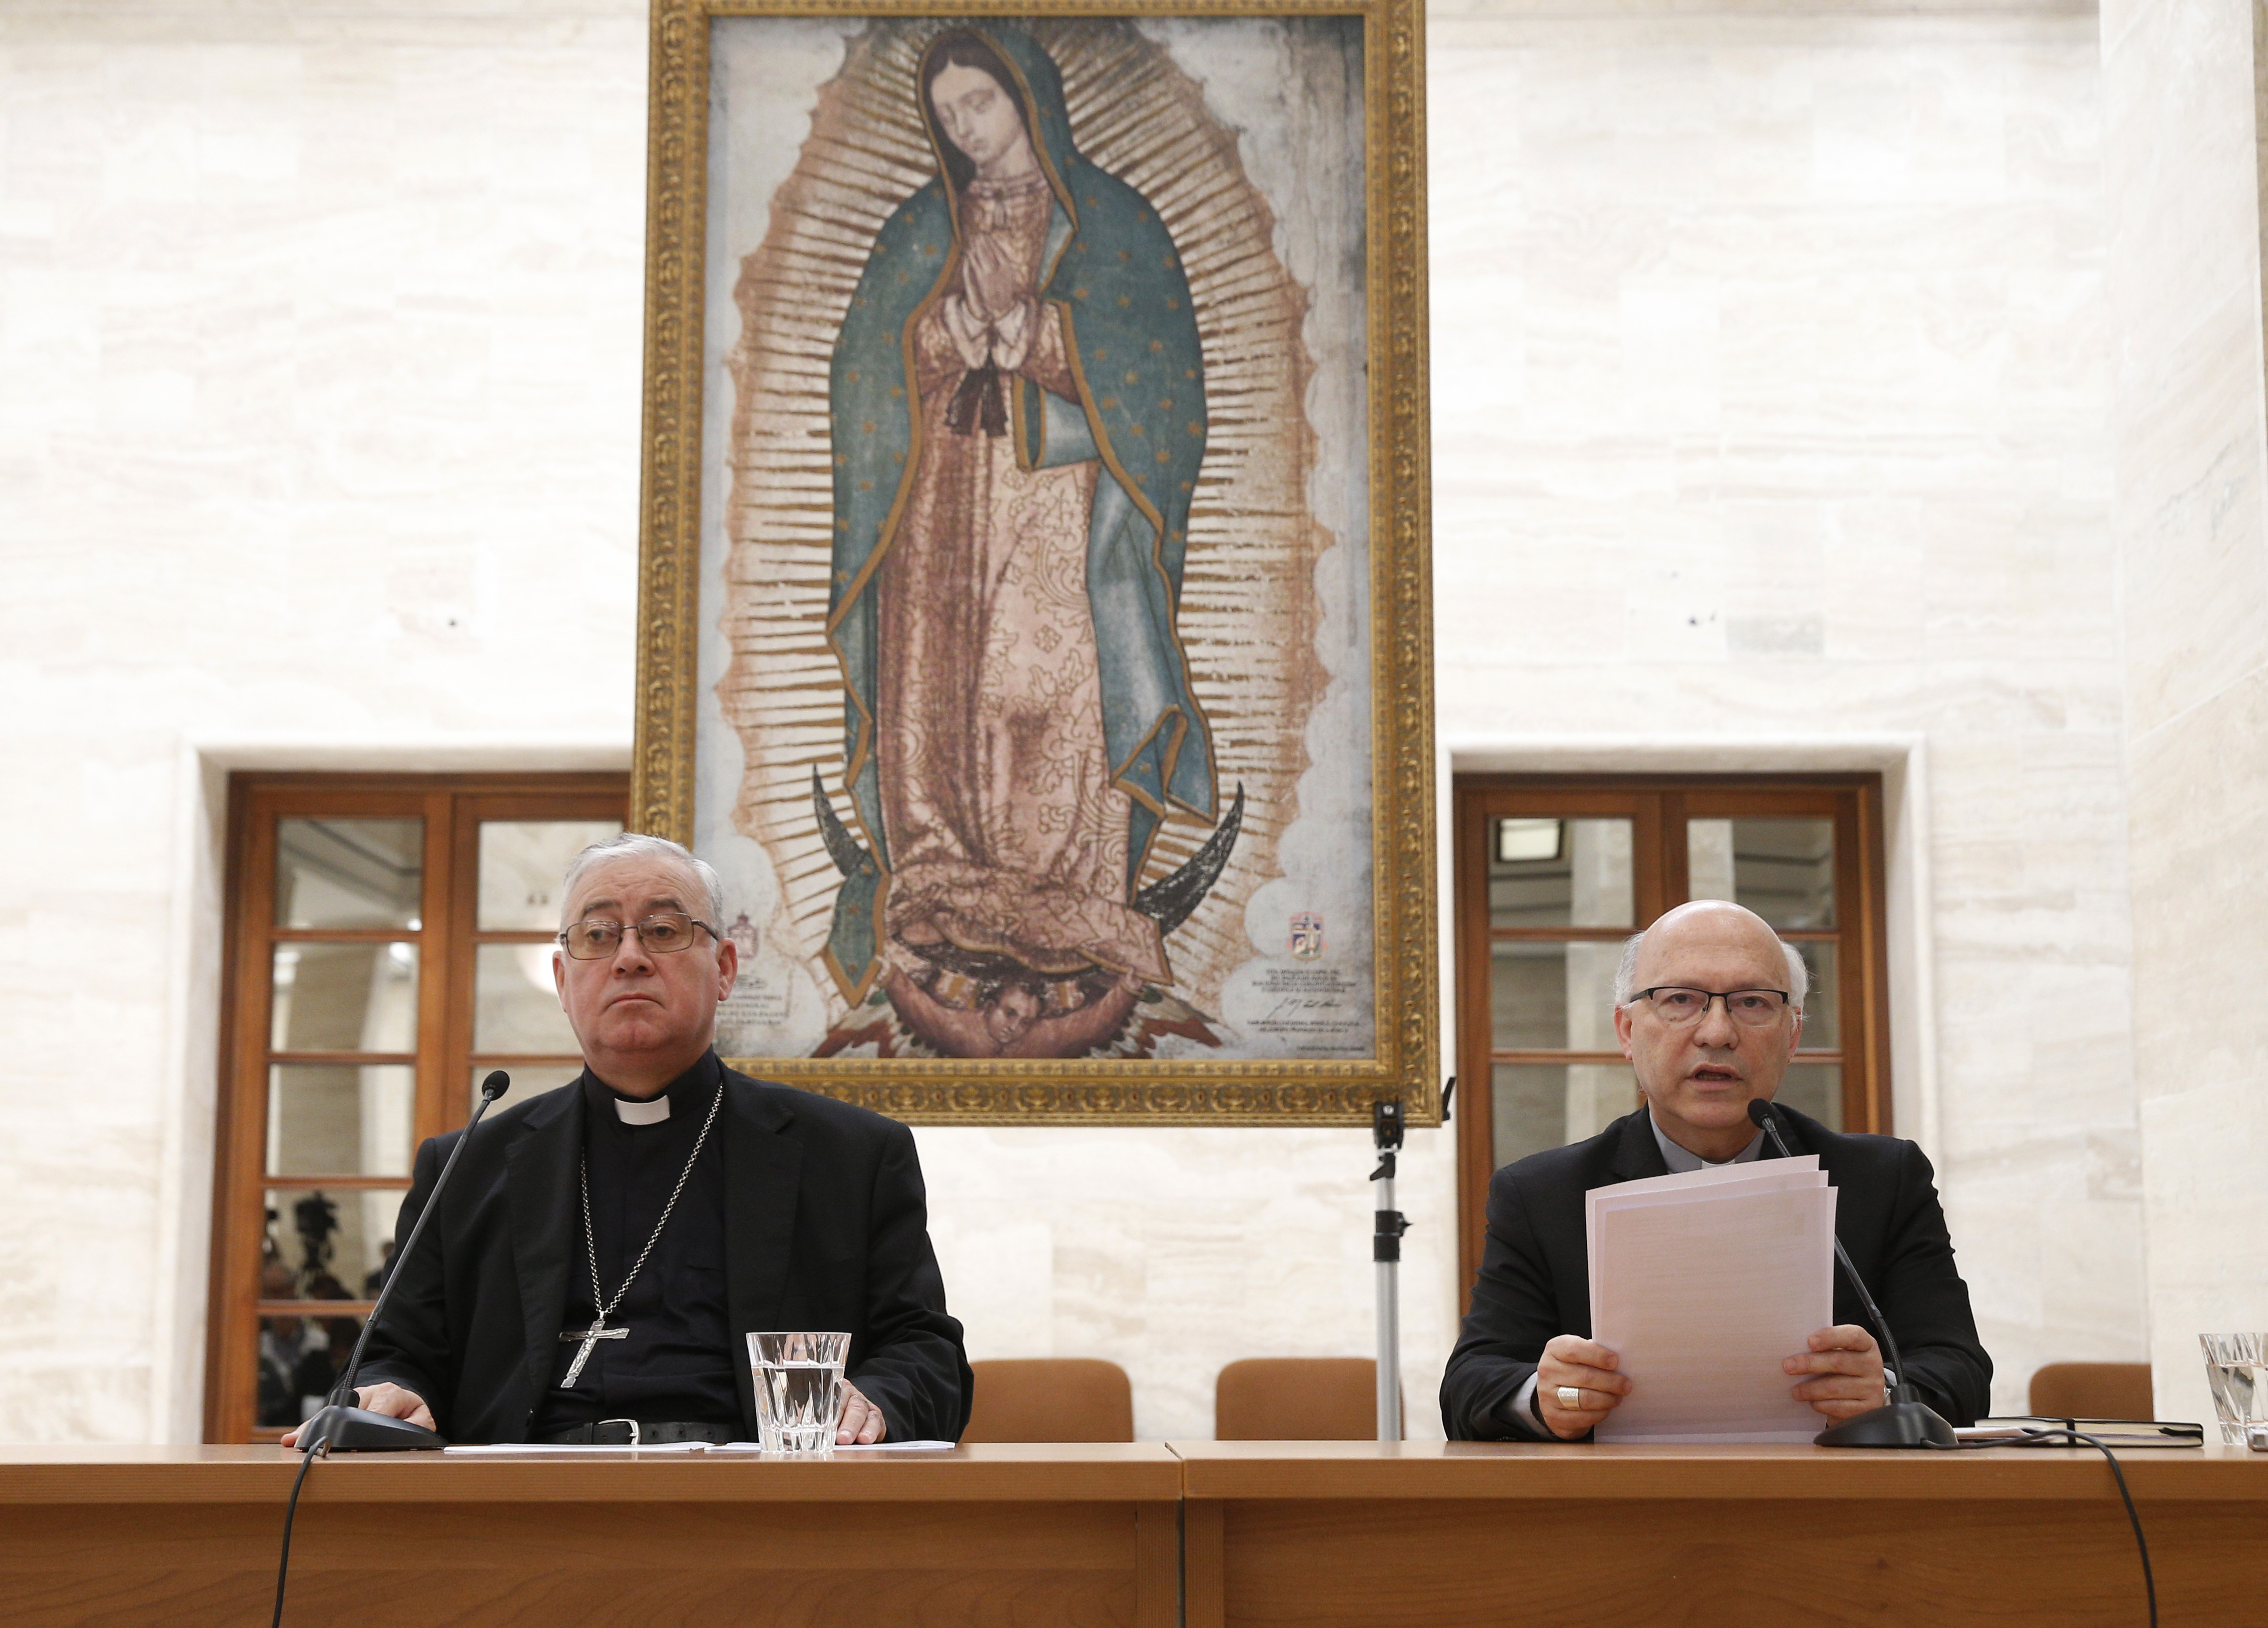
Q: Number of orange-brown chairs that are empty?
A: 3